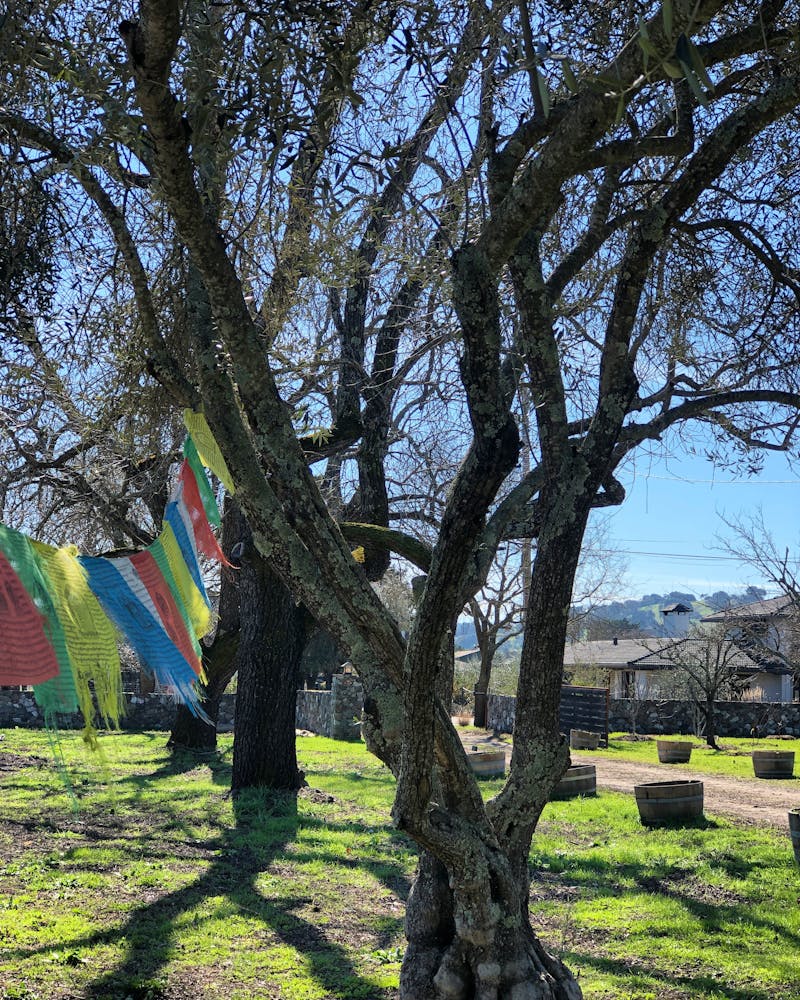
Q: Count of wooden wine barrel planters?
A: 7